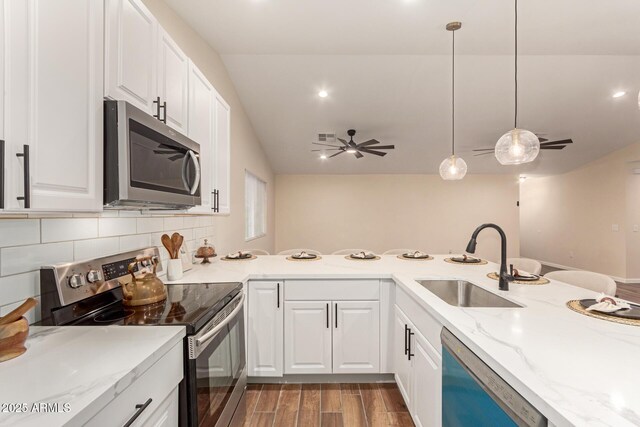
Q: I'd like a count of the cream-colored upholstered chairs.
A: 6